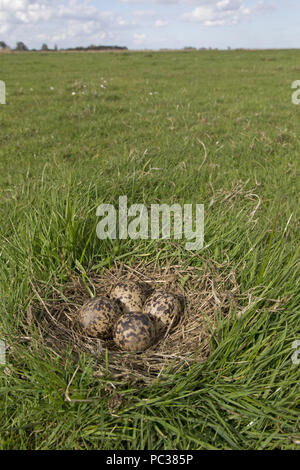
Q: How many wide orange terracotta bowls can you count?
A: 0